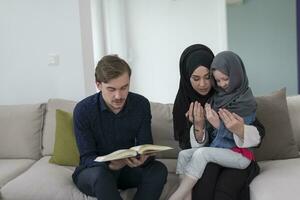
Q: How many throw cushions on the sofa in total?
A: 2